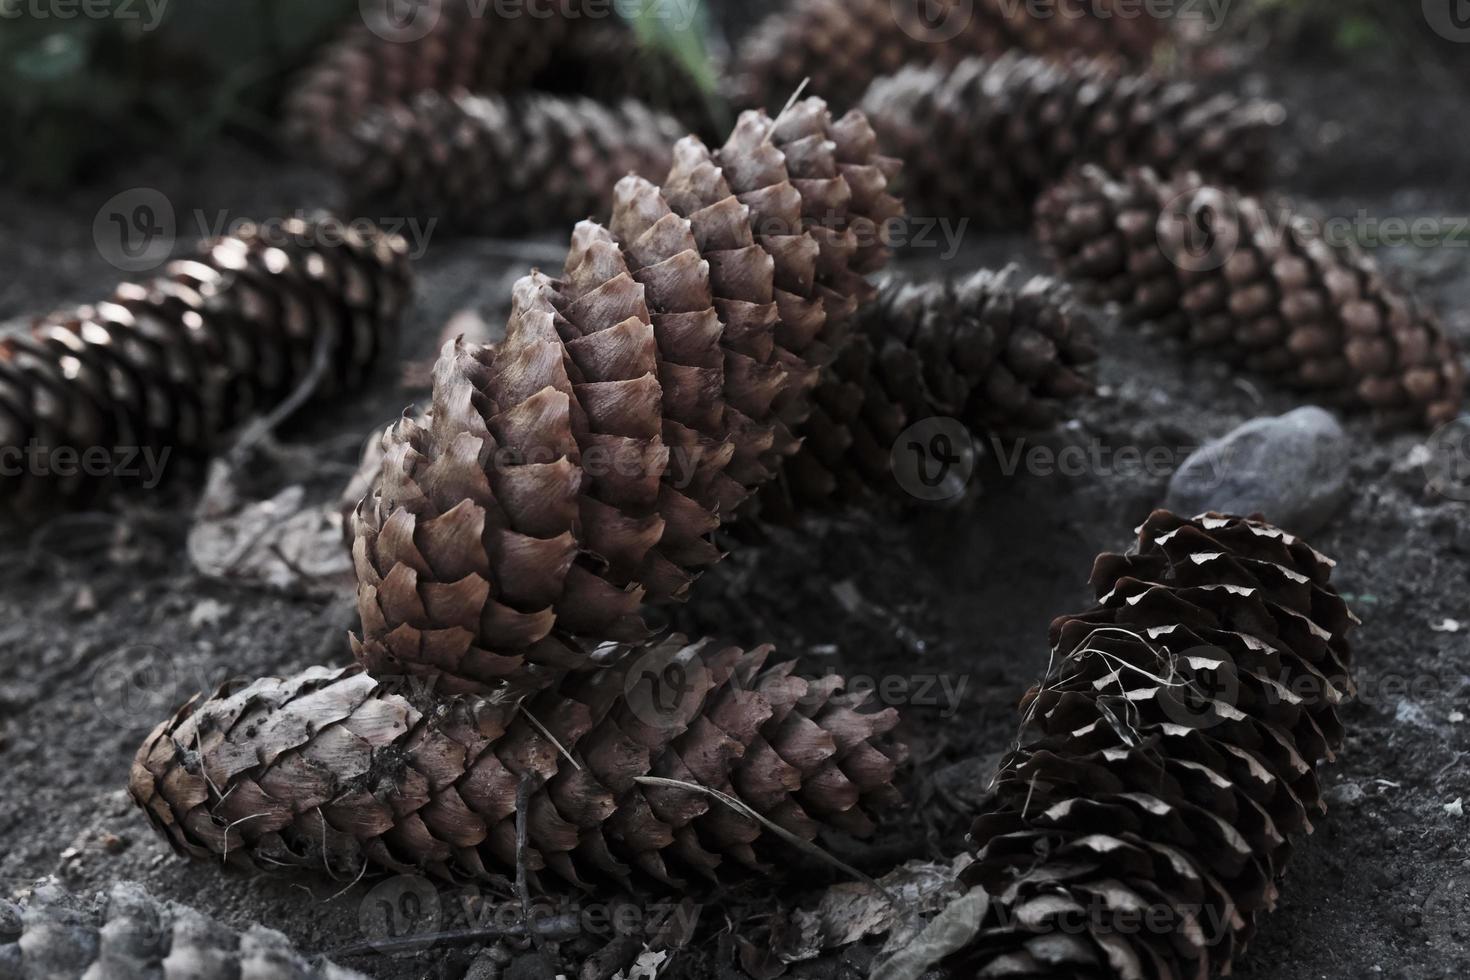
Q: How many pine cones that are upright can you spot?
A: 1